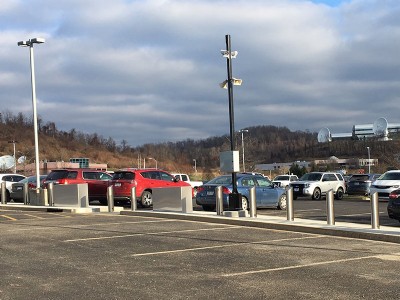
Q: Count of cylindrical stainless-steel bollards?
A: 10